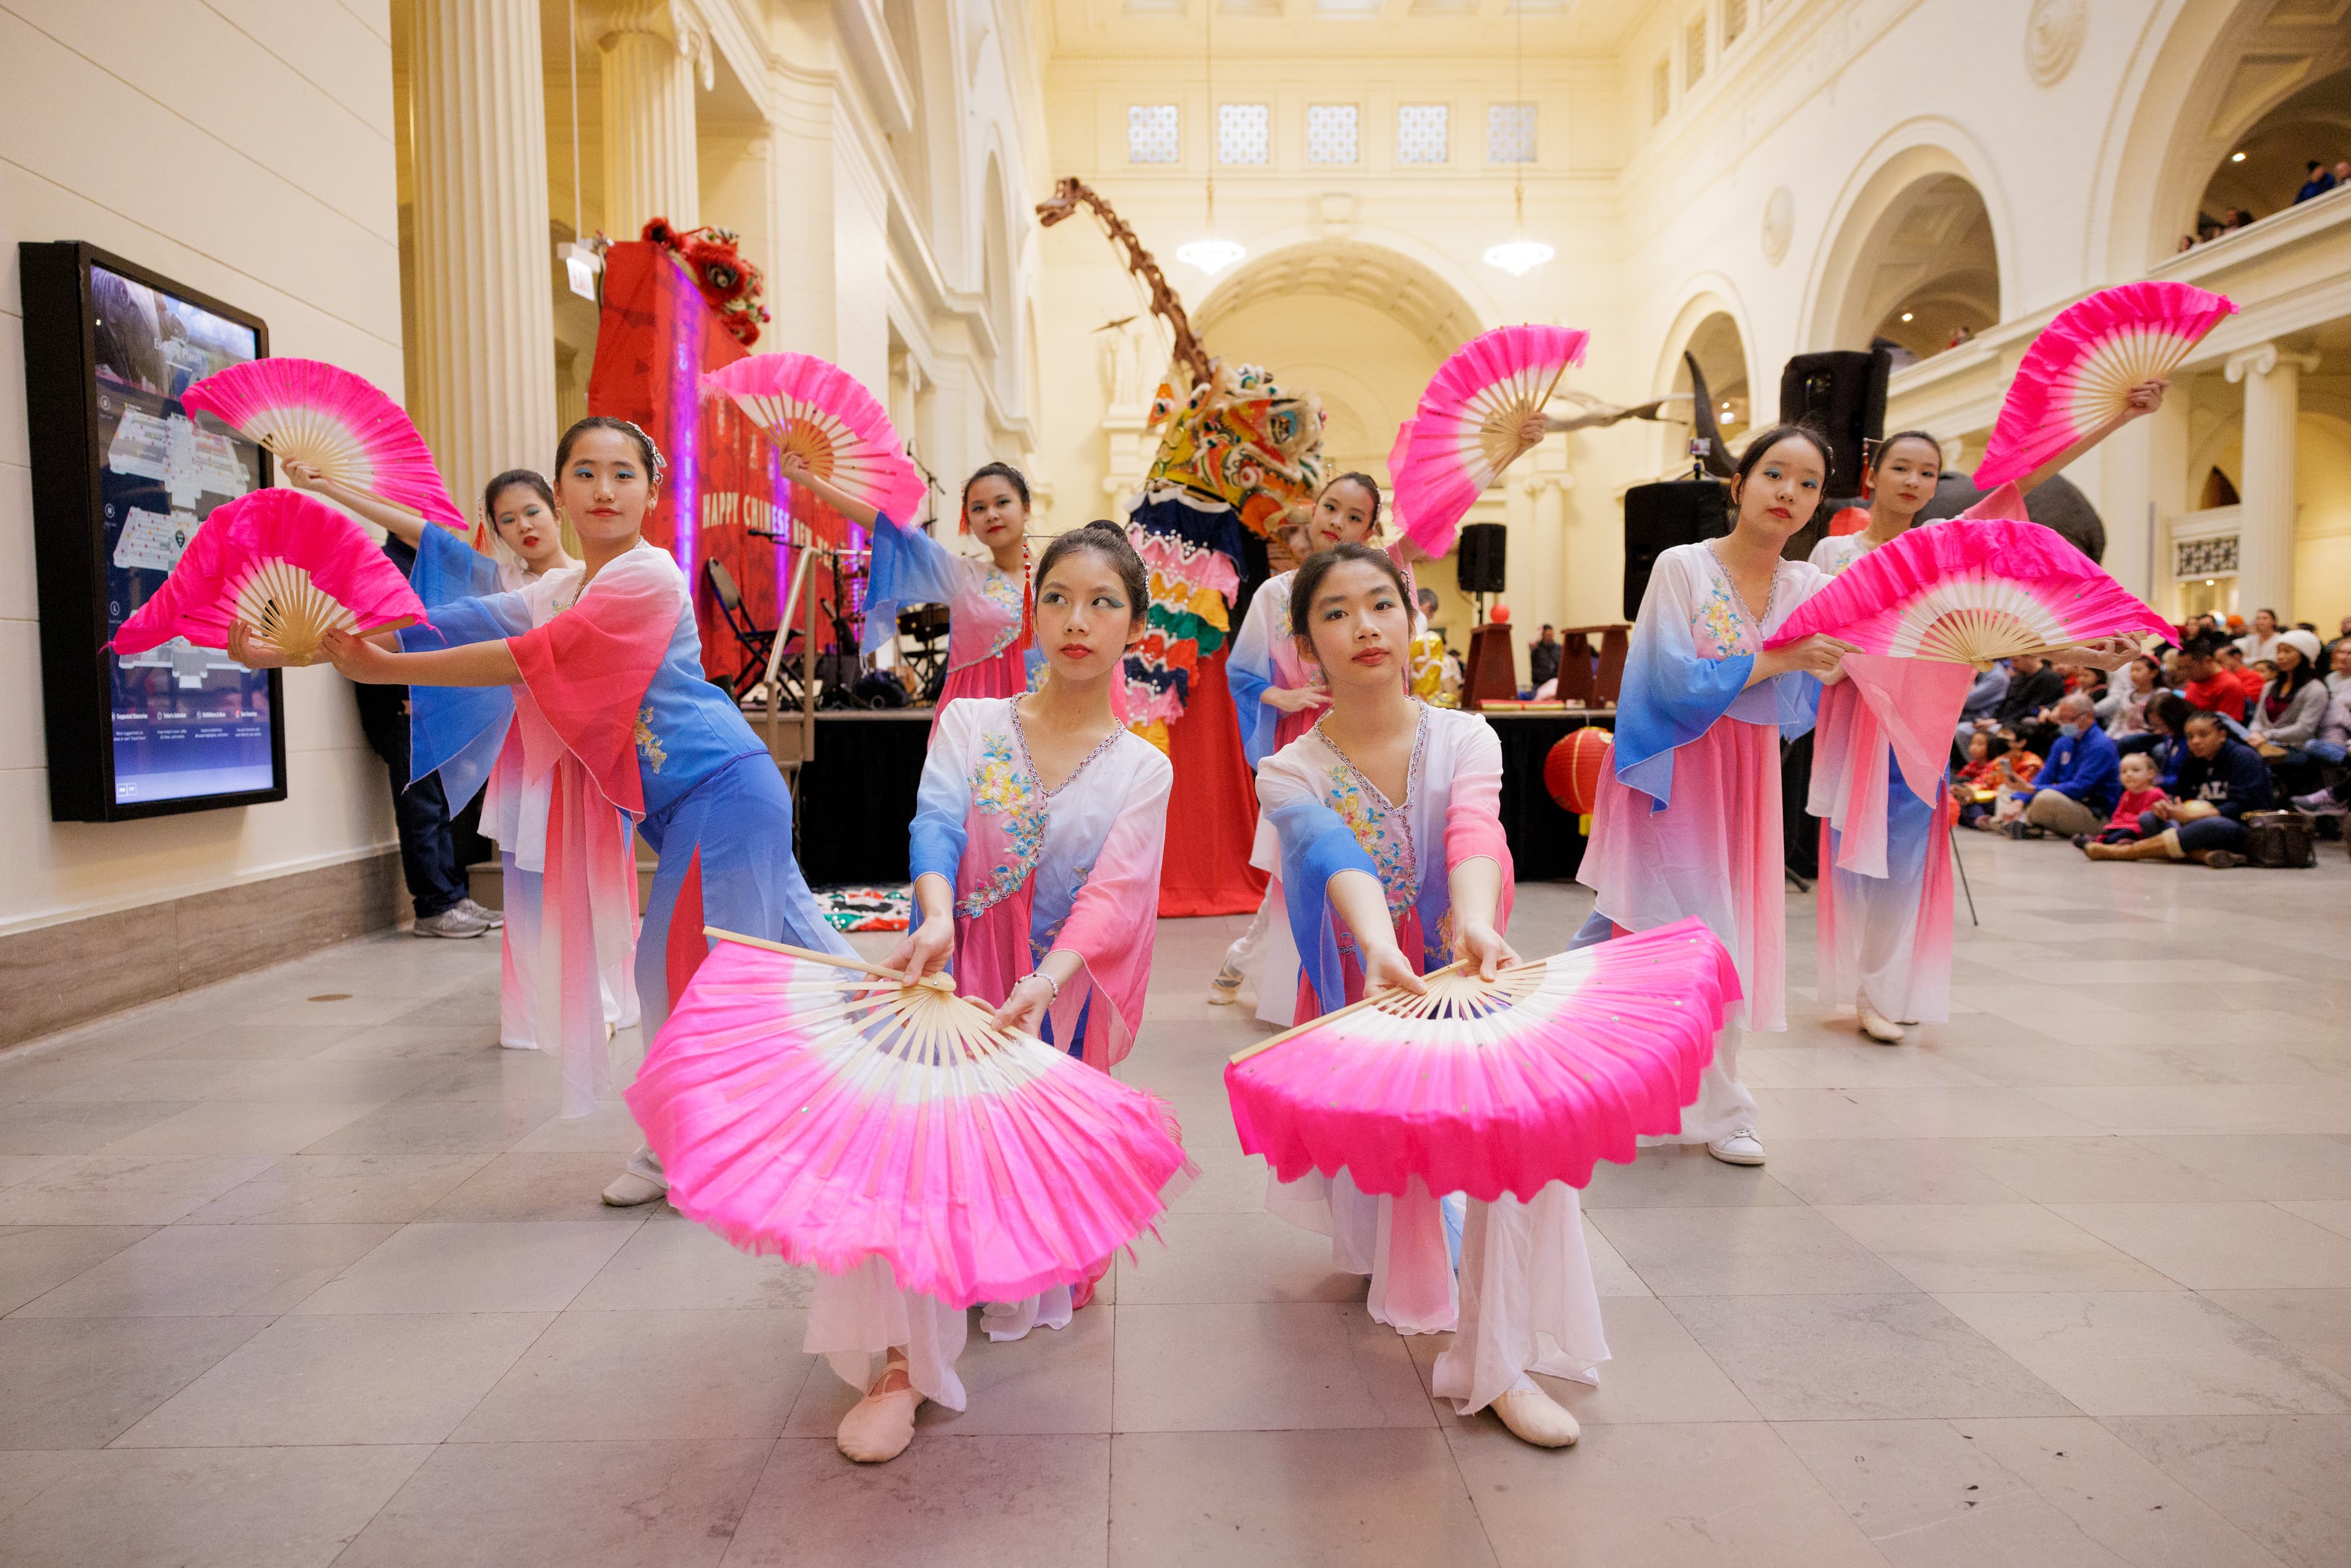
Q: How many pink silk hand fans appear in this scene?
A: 8